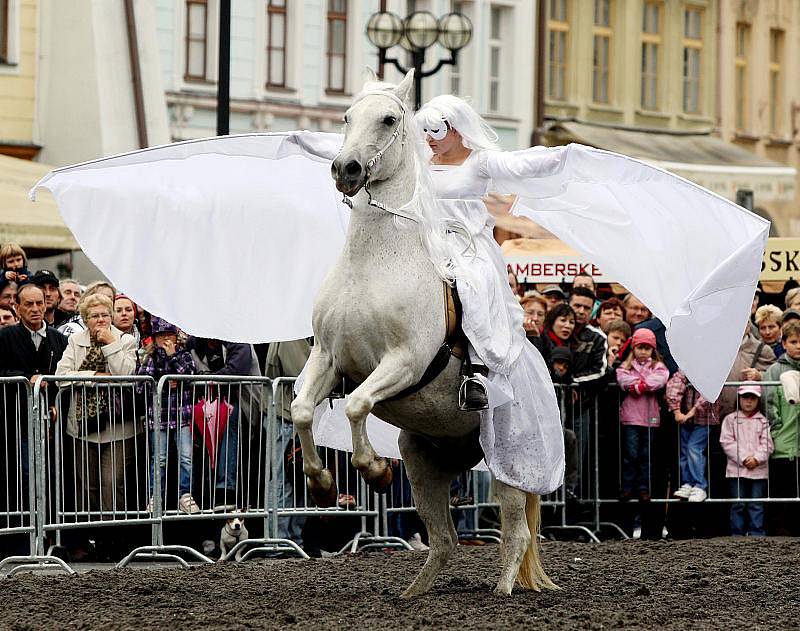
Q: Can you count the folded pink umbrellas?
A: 1